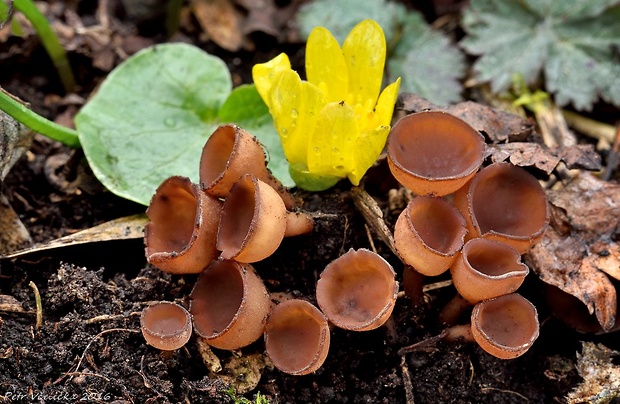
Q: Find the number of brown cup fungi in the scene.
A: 12